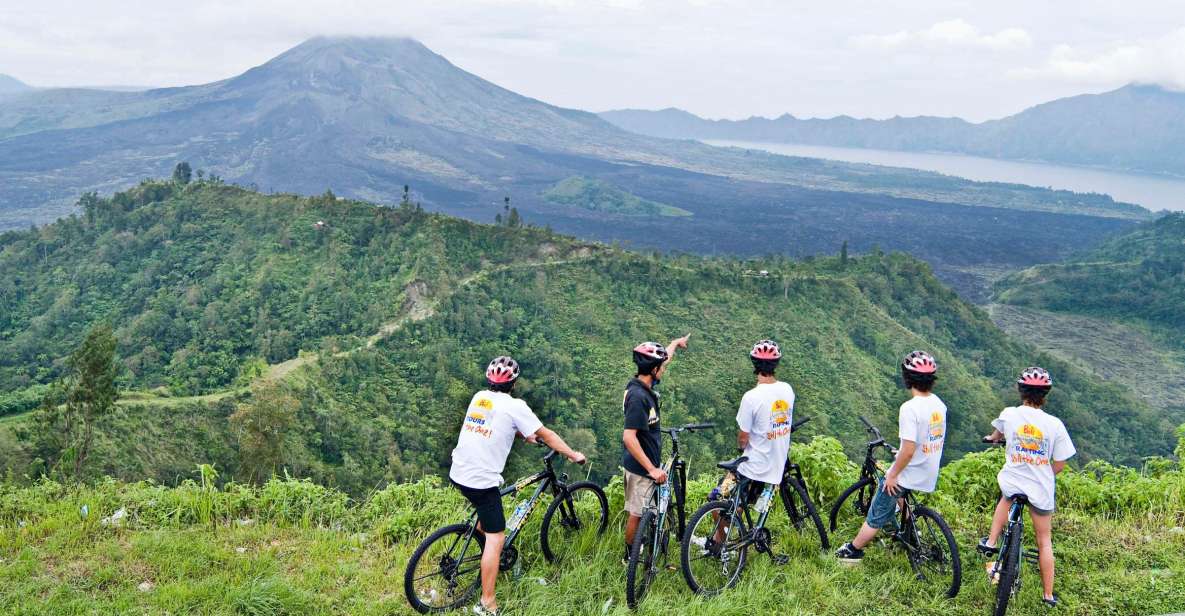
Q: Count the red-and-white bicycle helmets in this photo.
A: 5